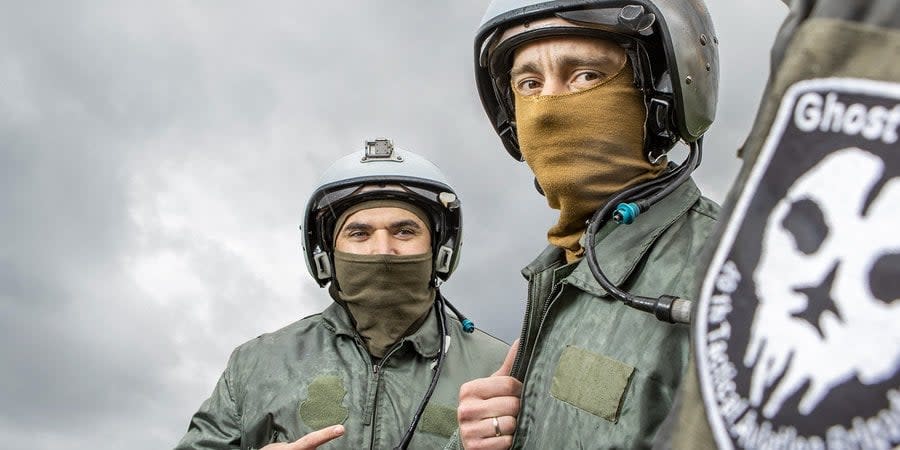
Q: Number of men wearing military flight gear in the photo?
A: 2